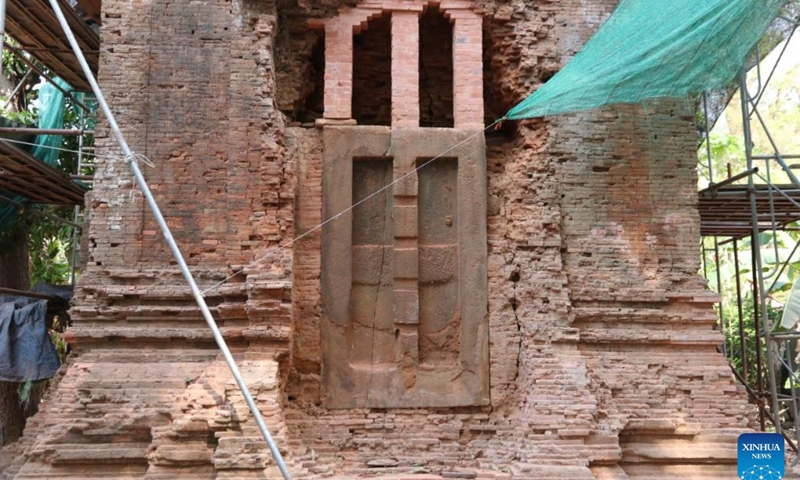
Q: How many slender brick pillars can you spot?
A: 3